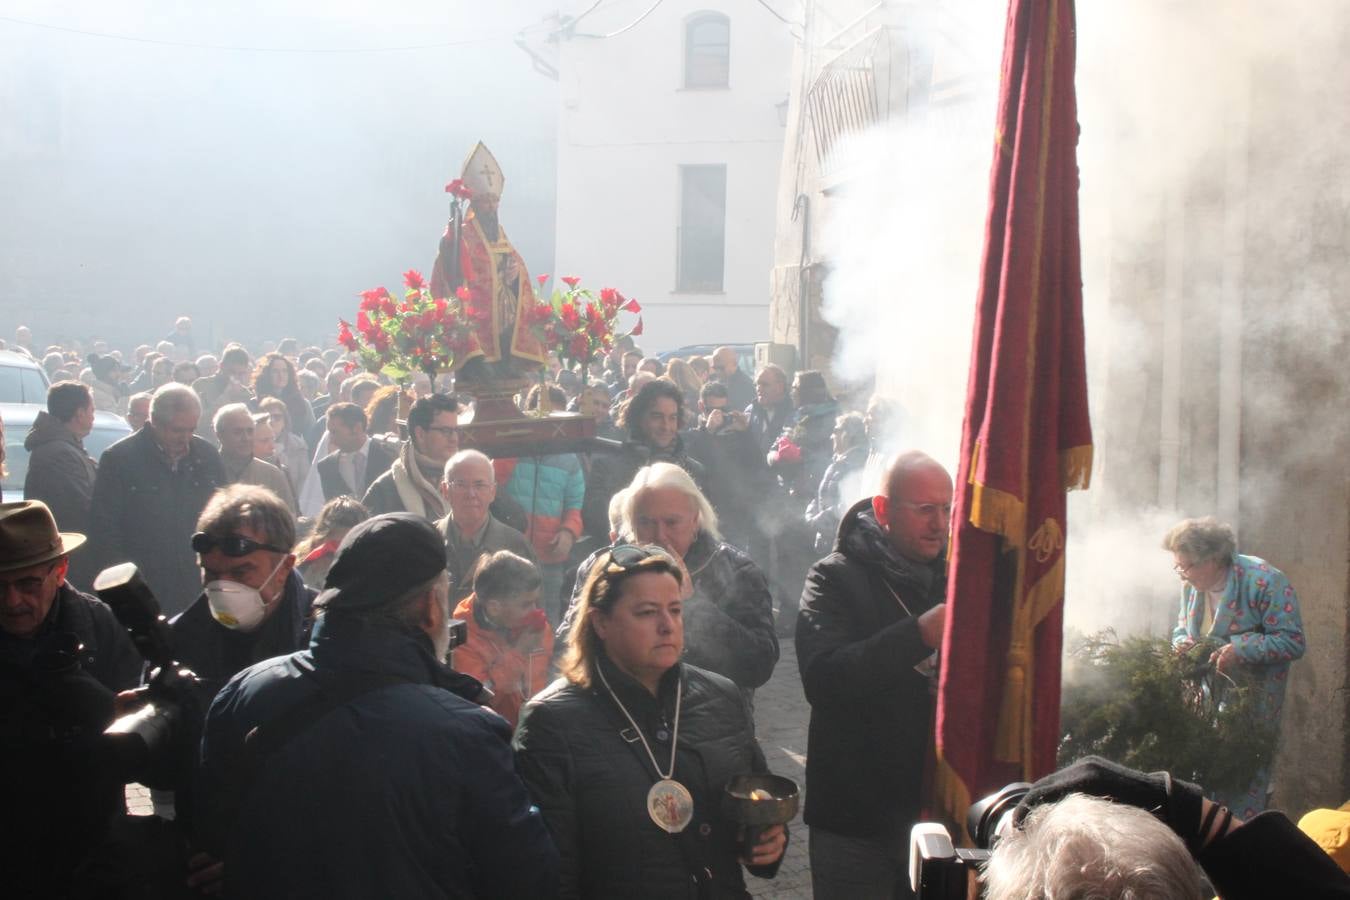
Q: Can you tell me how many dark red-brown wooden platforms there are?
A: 1